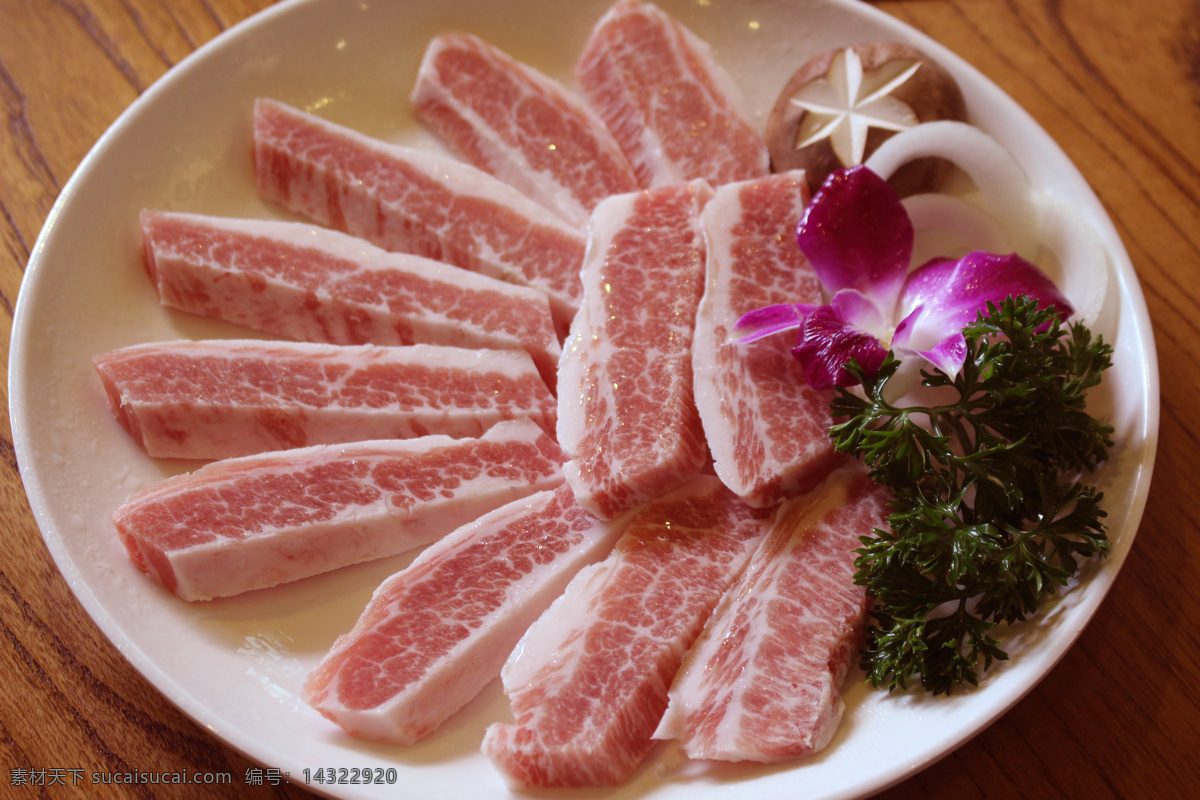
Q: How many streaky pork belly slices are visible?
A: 11